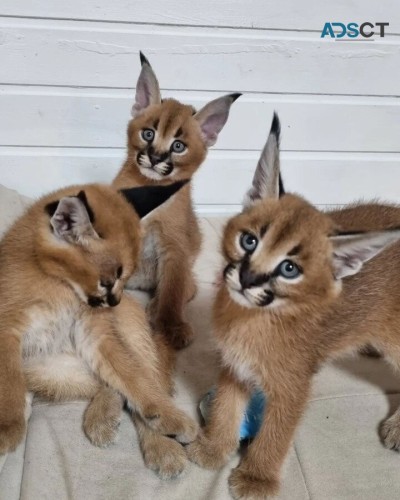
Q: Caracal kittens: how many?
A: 3